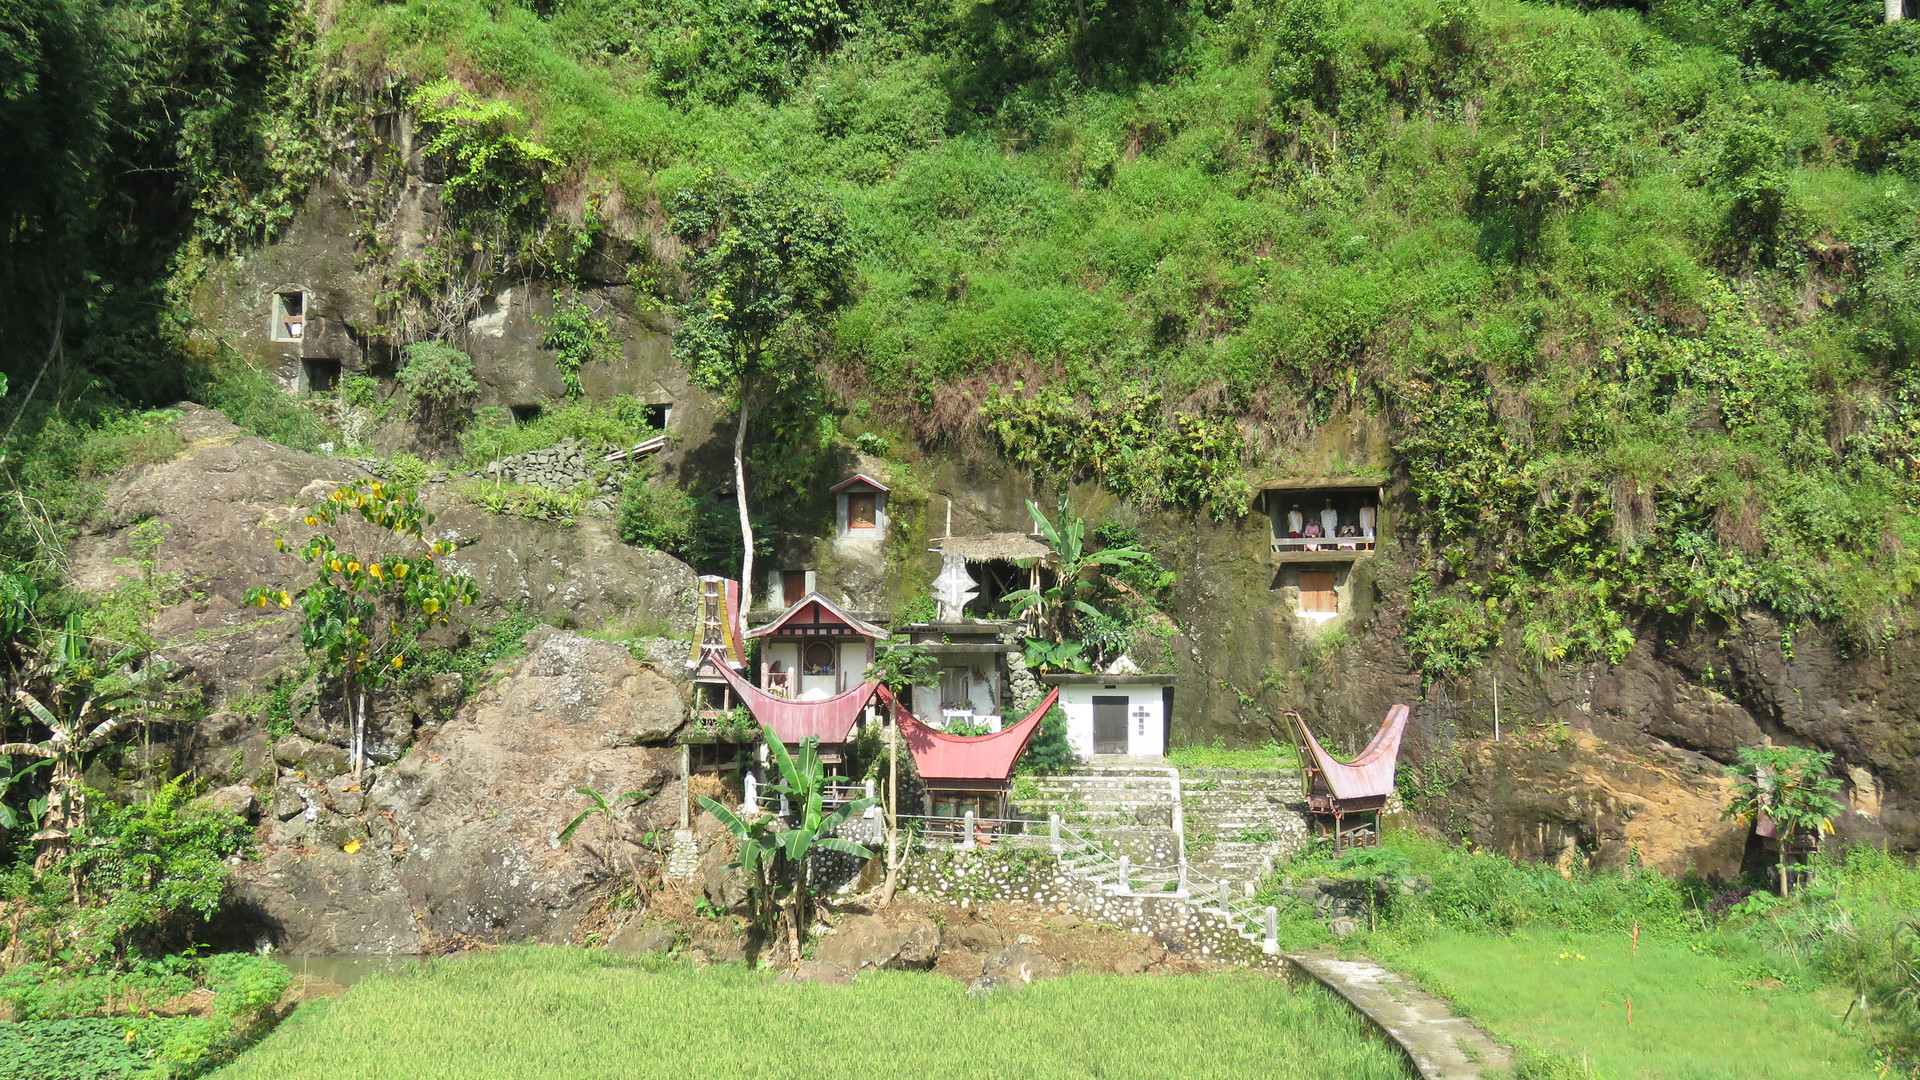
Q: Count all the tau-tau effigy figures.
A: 5